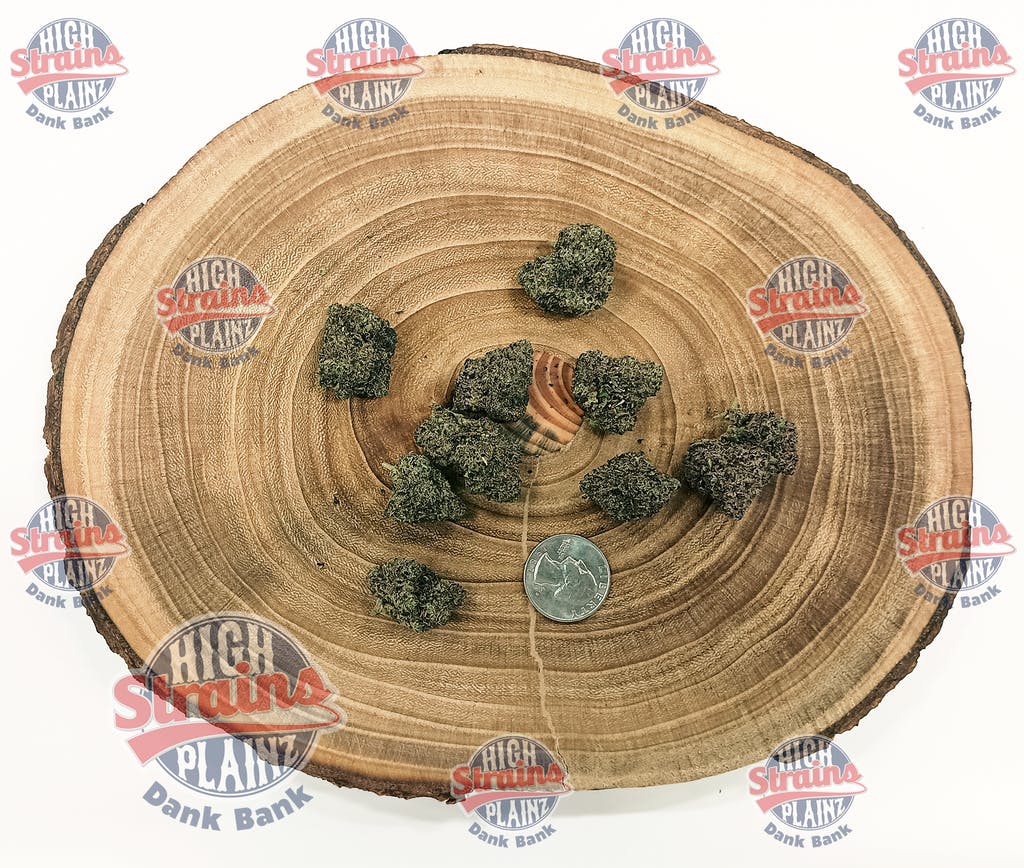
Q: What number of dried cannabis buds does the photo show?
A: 9